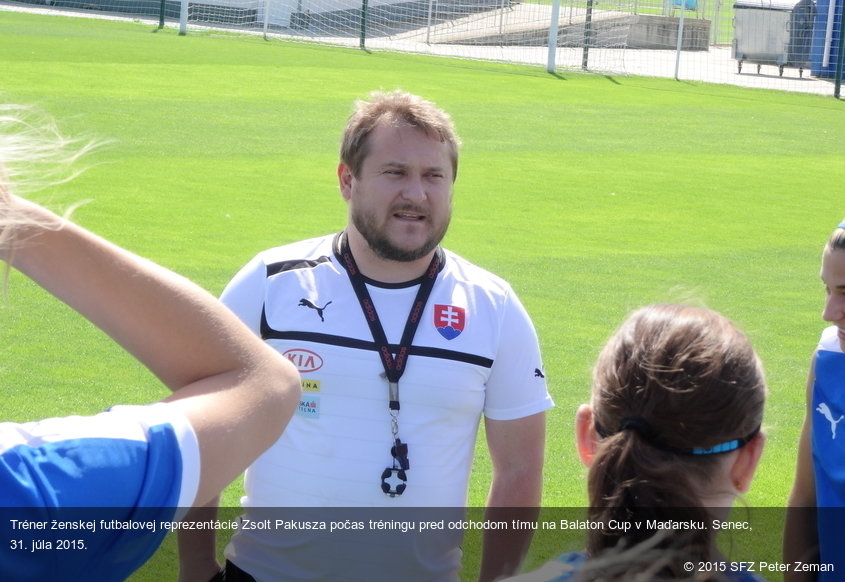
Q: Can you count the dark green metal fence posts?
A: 4